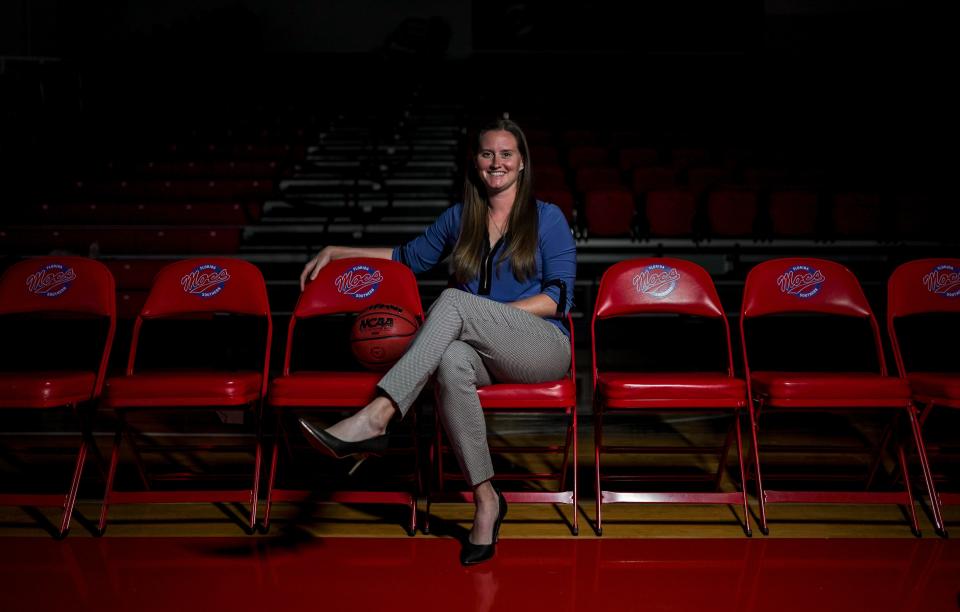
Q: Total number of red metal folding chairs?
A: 7